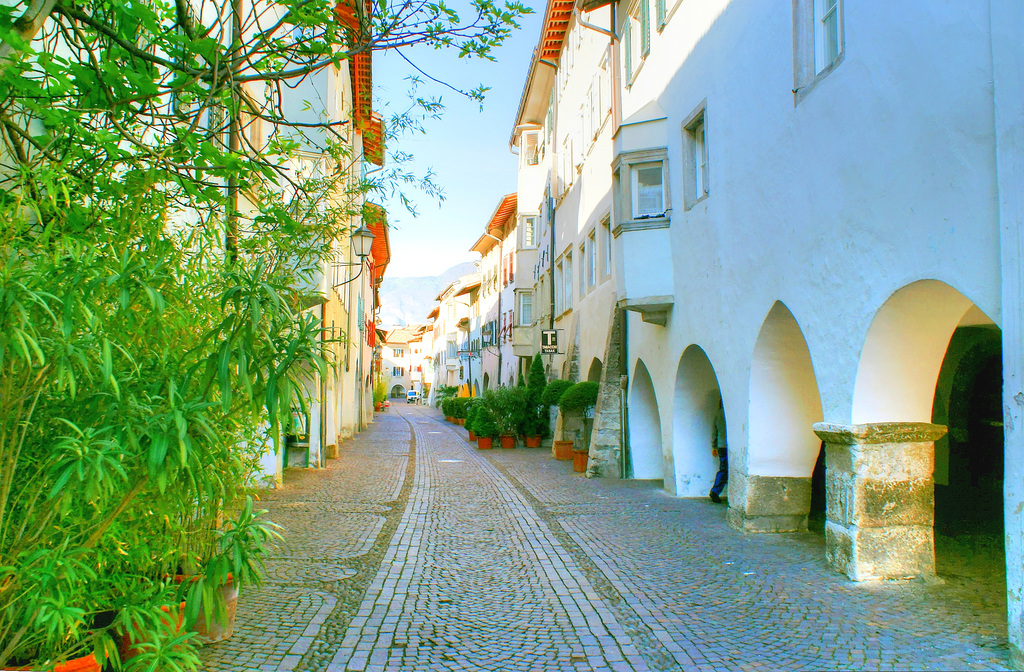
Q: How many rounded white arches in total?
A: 4